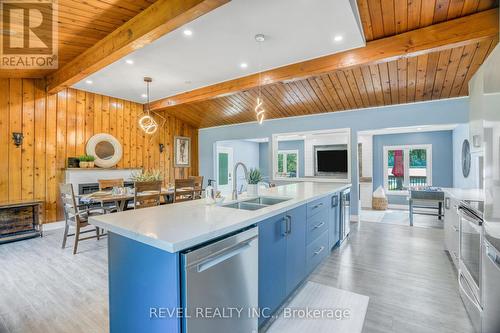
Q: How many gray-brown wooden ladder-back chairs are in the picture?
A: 5